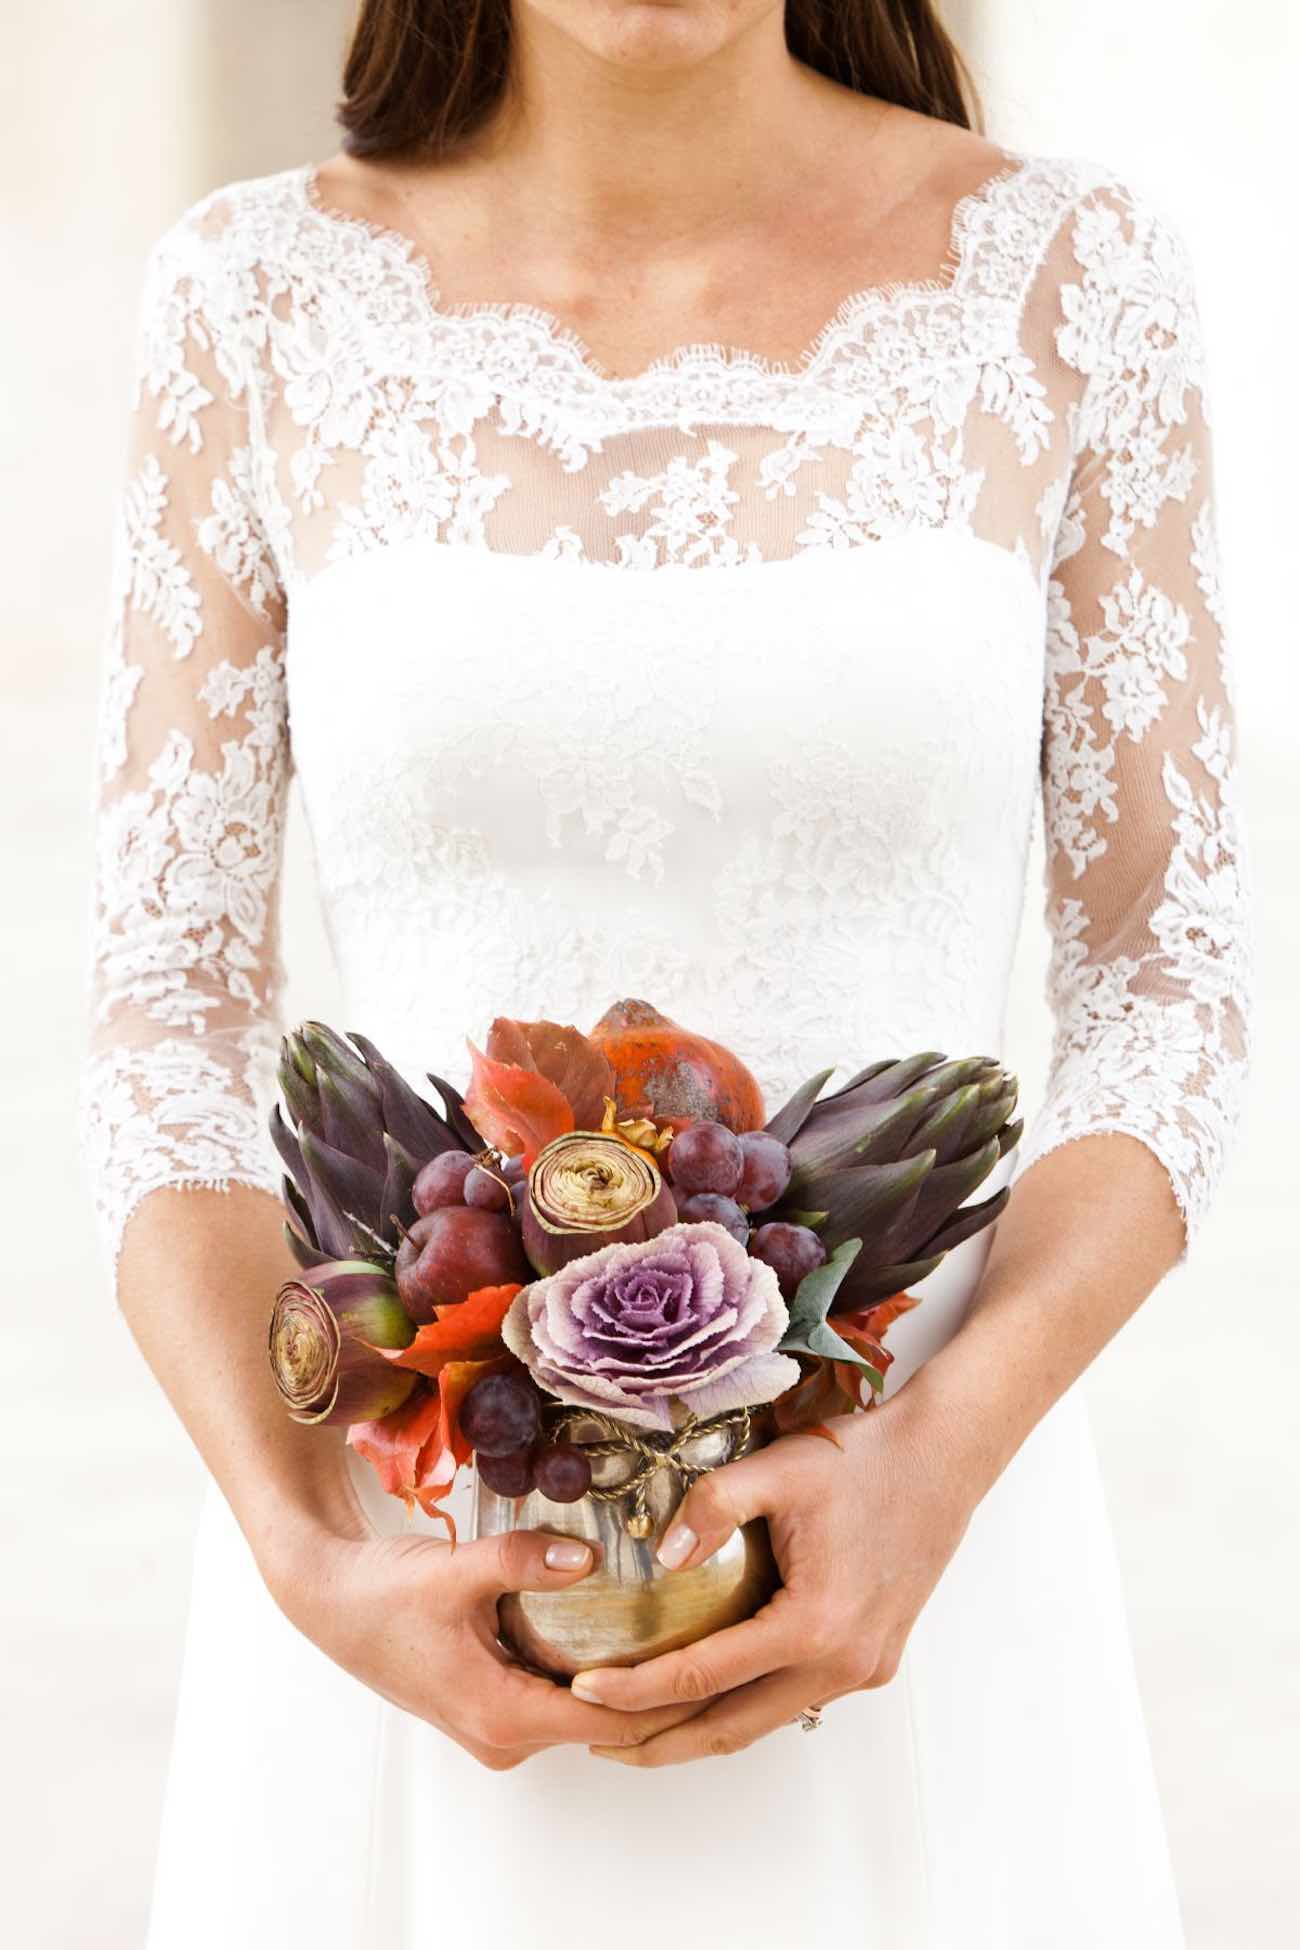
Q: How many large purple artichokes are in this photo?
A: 2